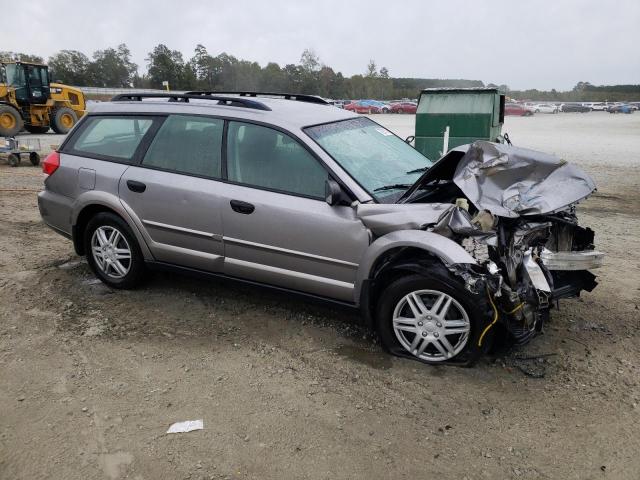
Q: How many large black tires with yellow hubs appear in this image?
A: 2